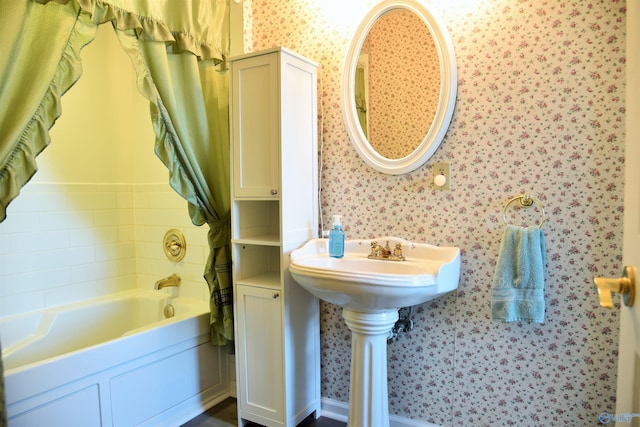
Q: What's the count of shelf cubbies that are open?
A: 2